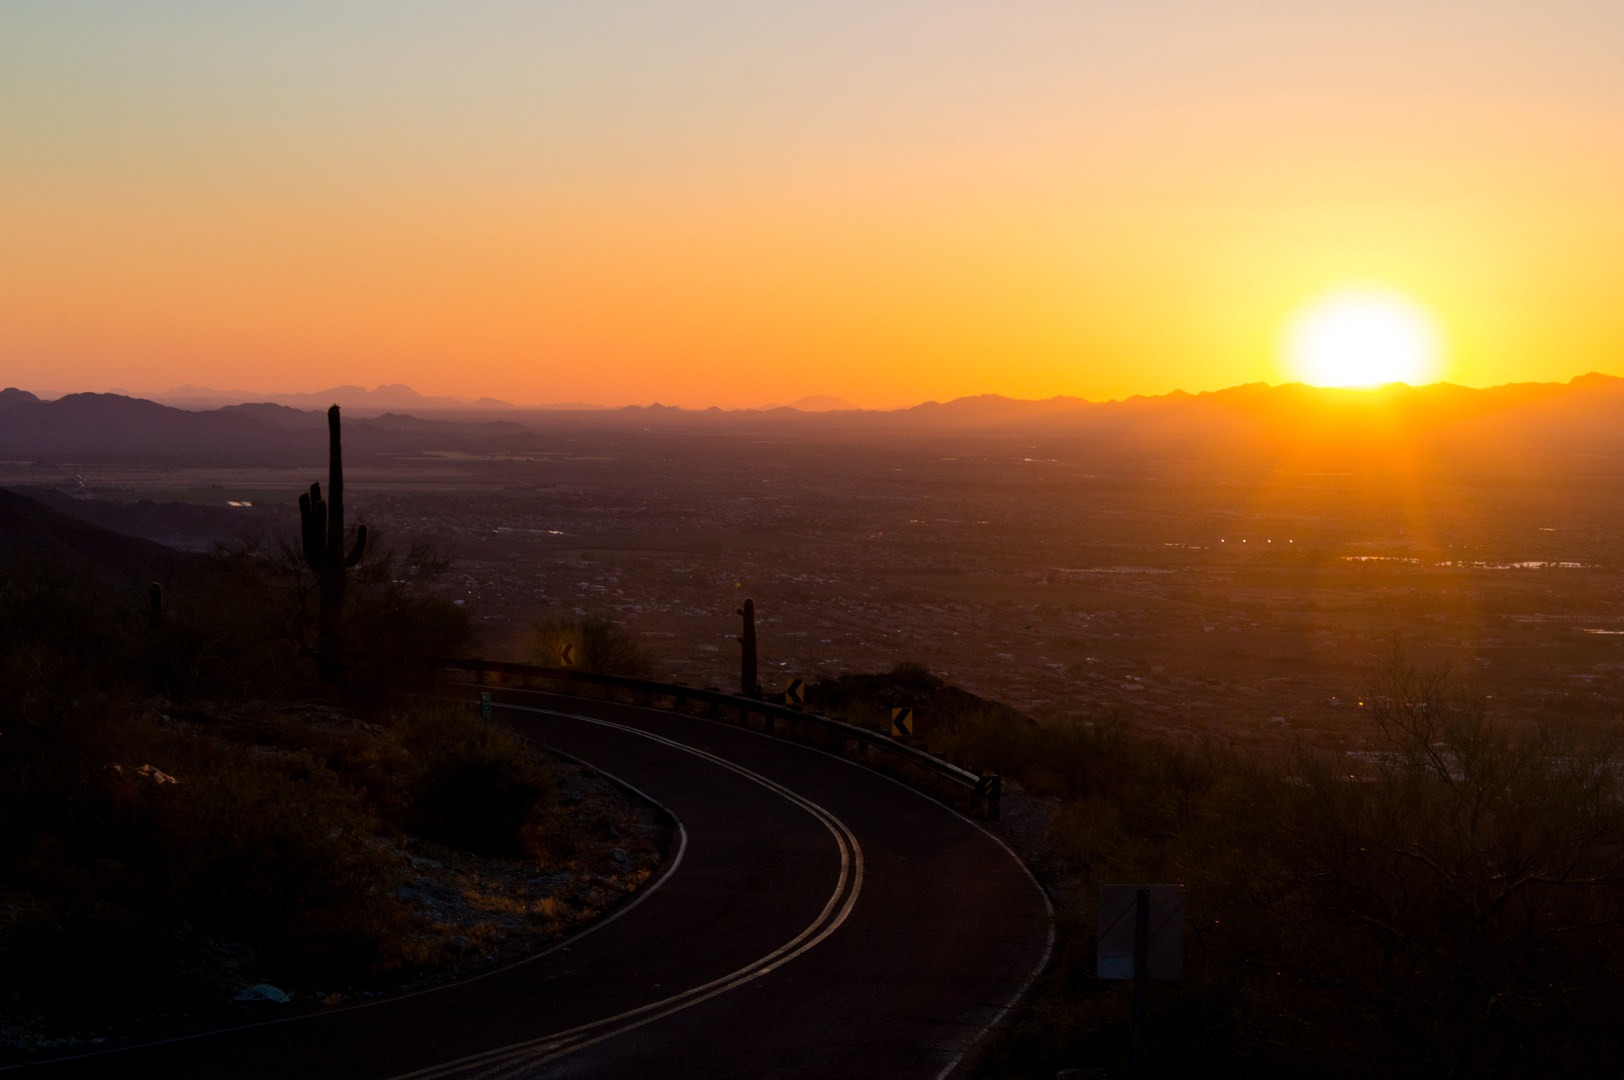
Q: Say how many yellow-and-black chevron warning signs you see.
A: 3